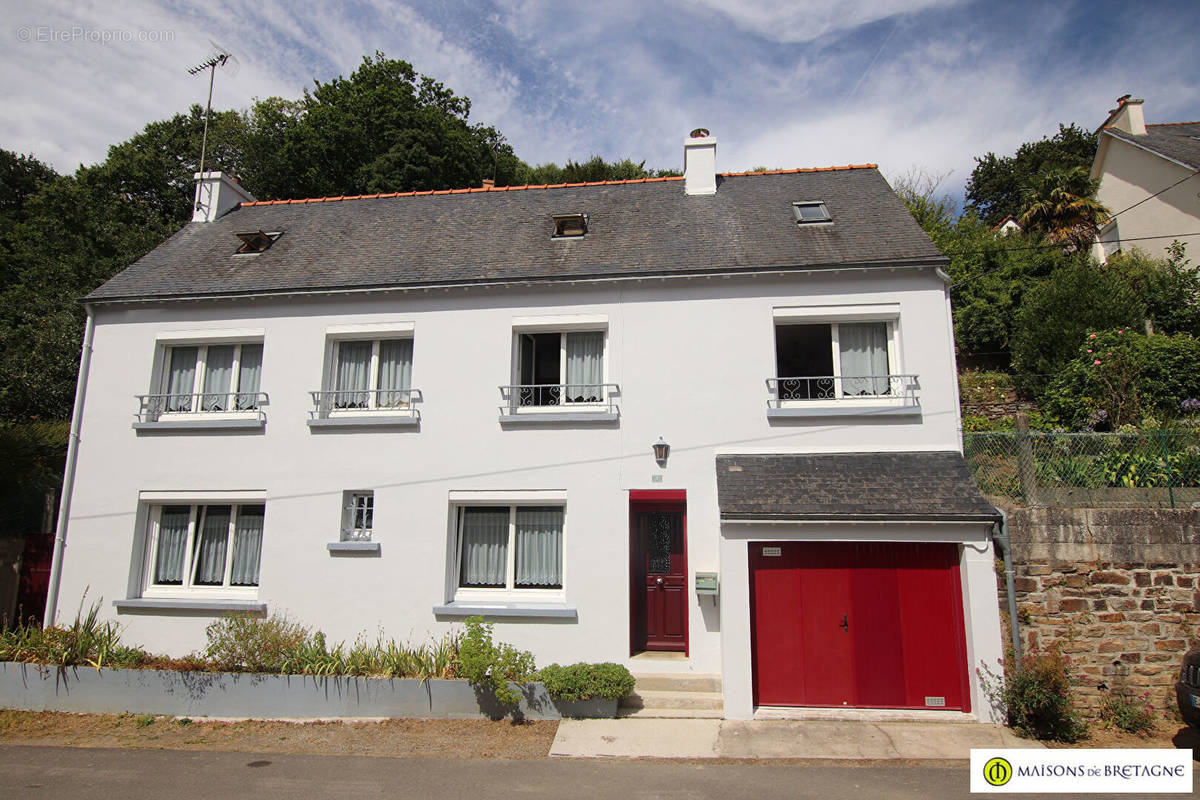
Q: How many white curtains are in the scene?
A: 12